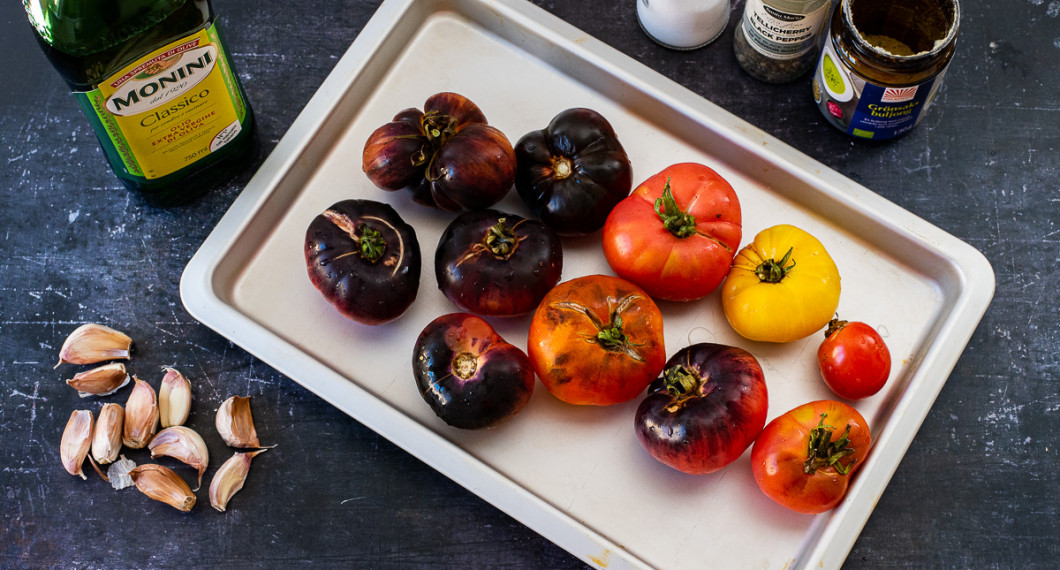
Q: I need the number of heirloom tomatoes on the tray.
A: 11